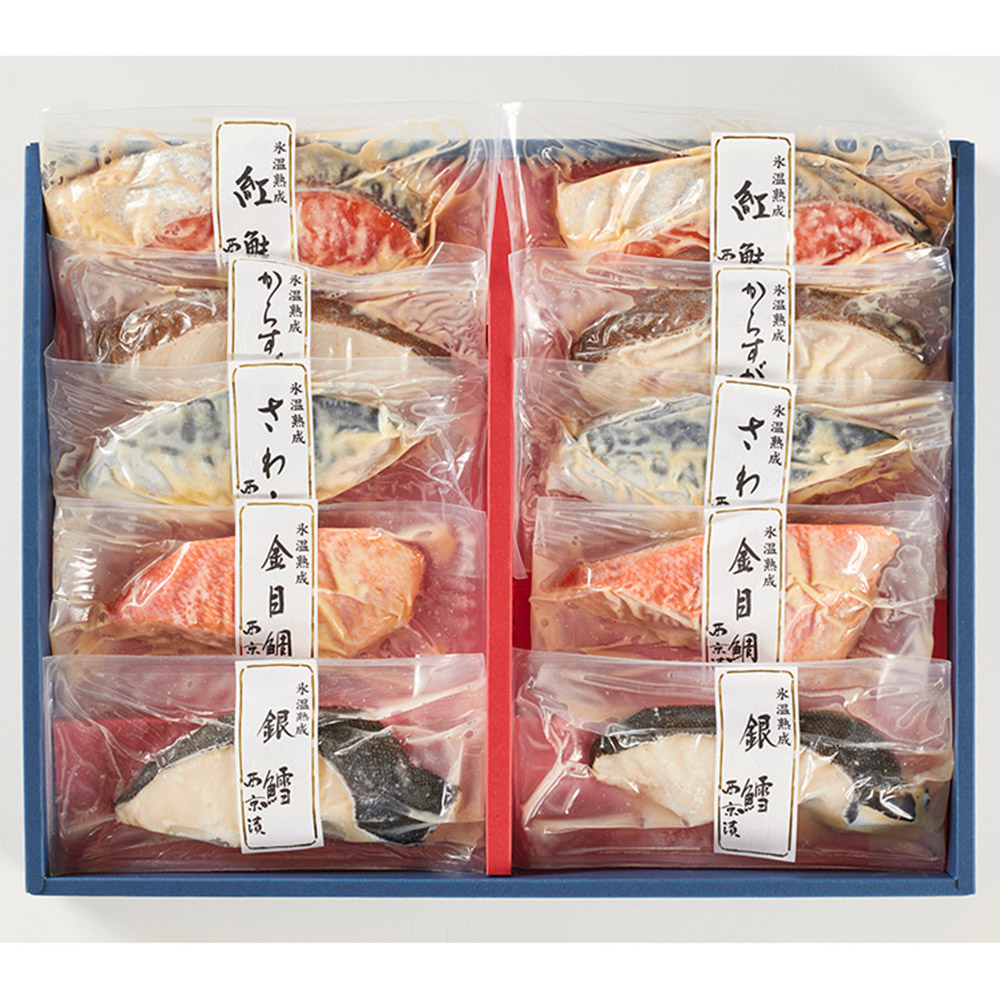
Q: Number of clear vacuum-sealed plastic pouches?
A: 10